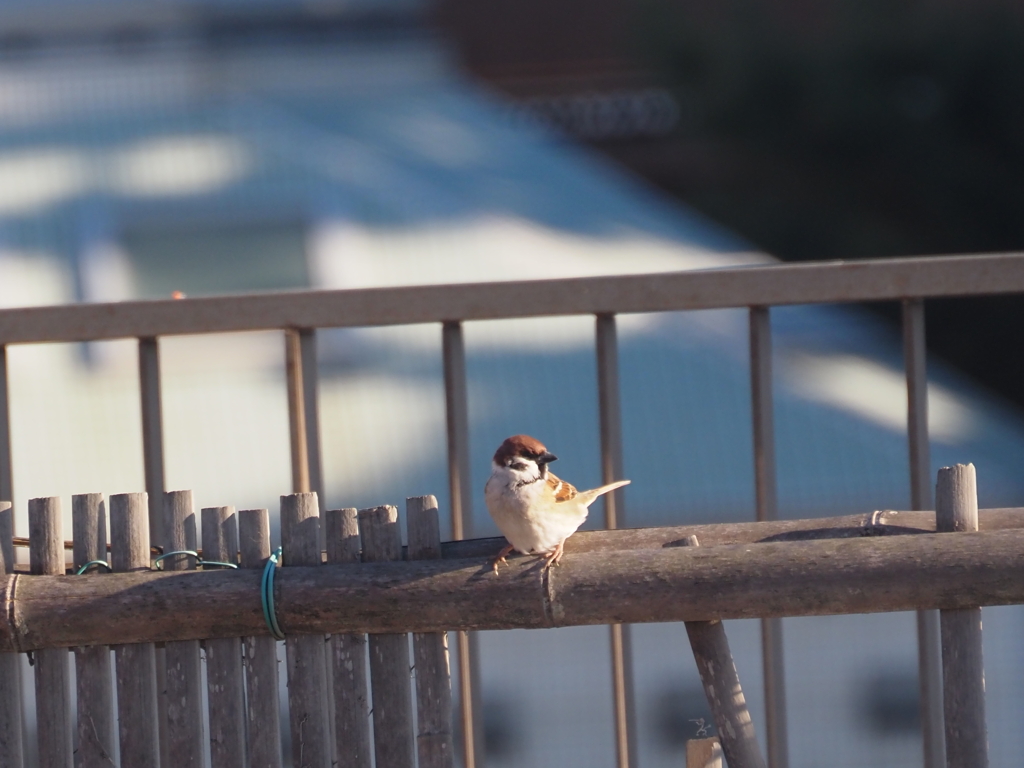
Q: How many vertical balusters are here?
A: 7